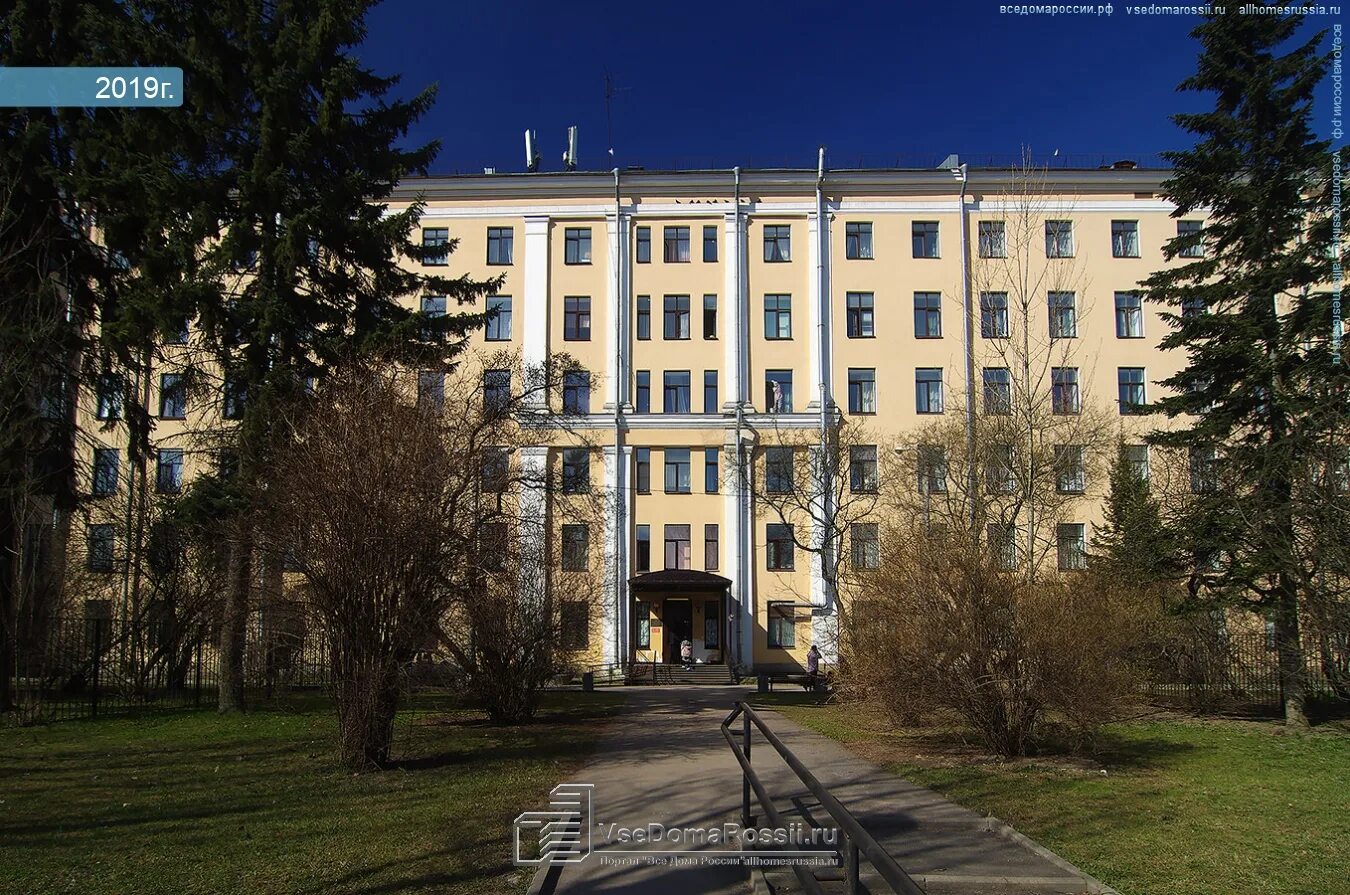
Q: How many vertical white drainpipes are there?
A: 4